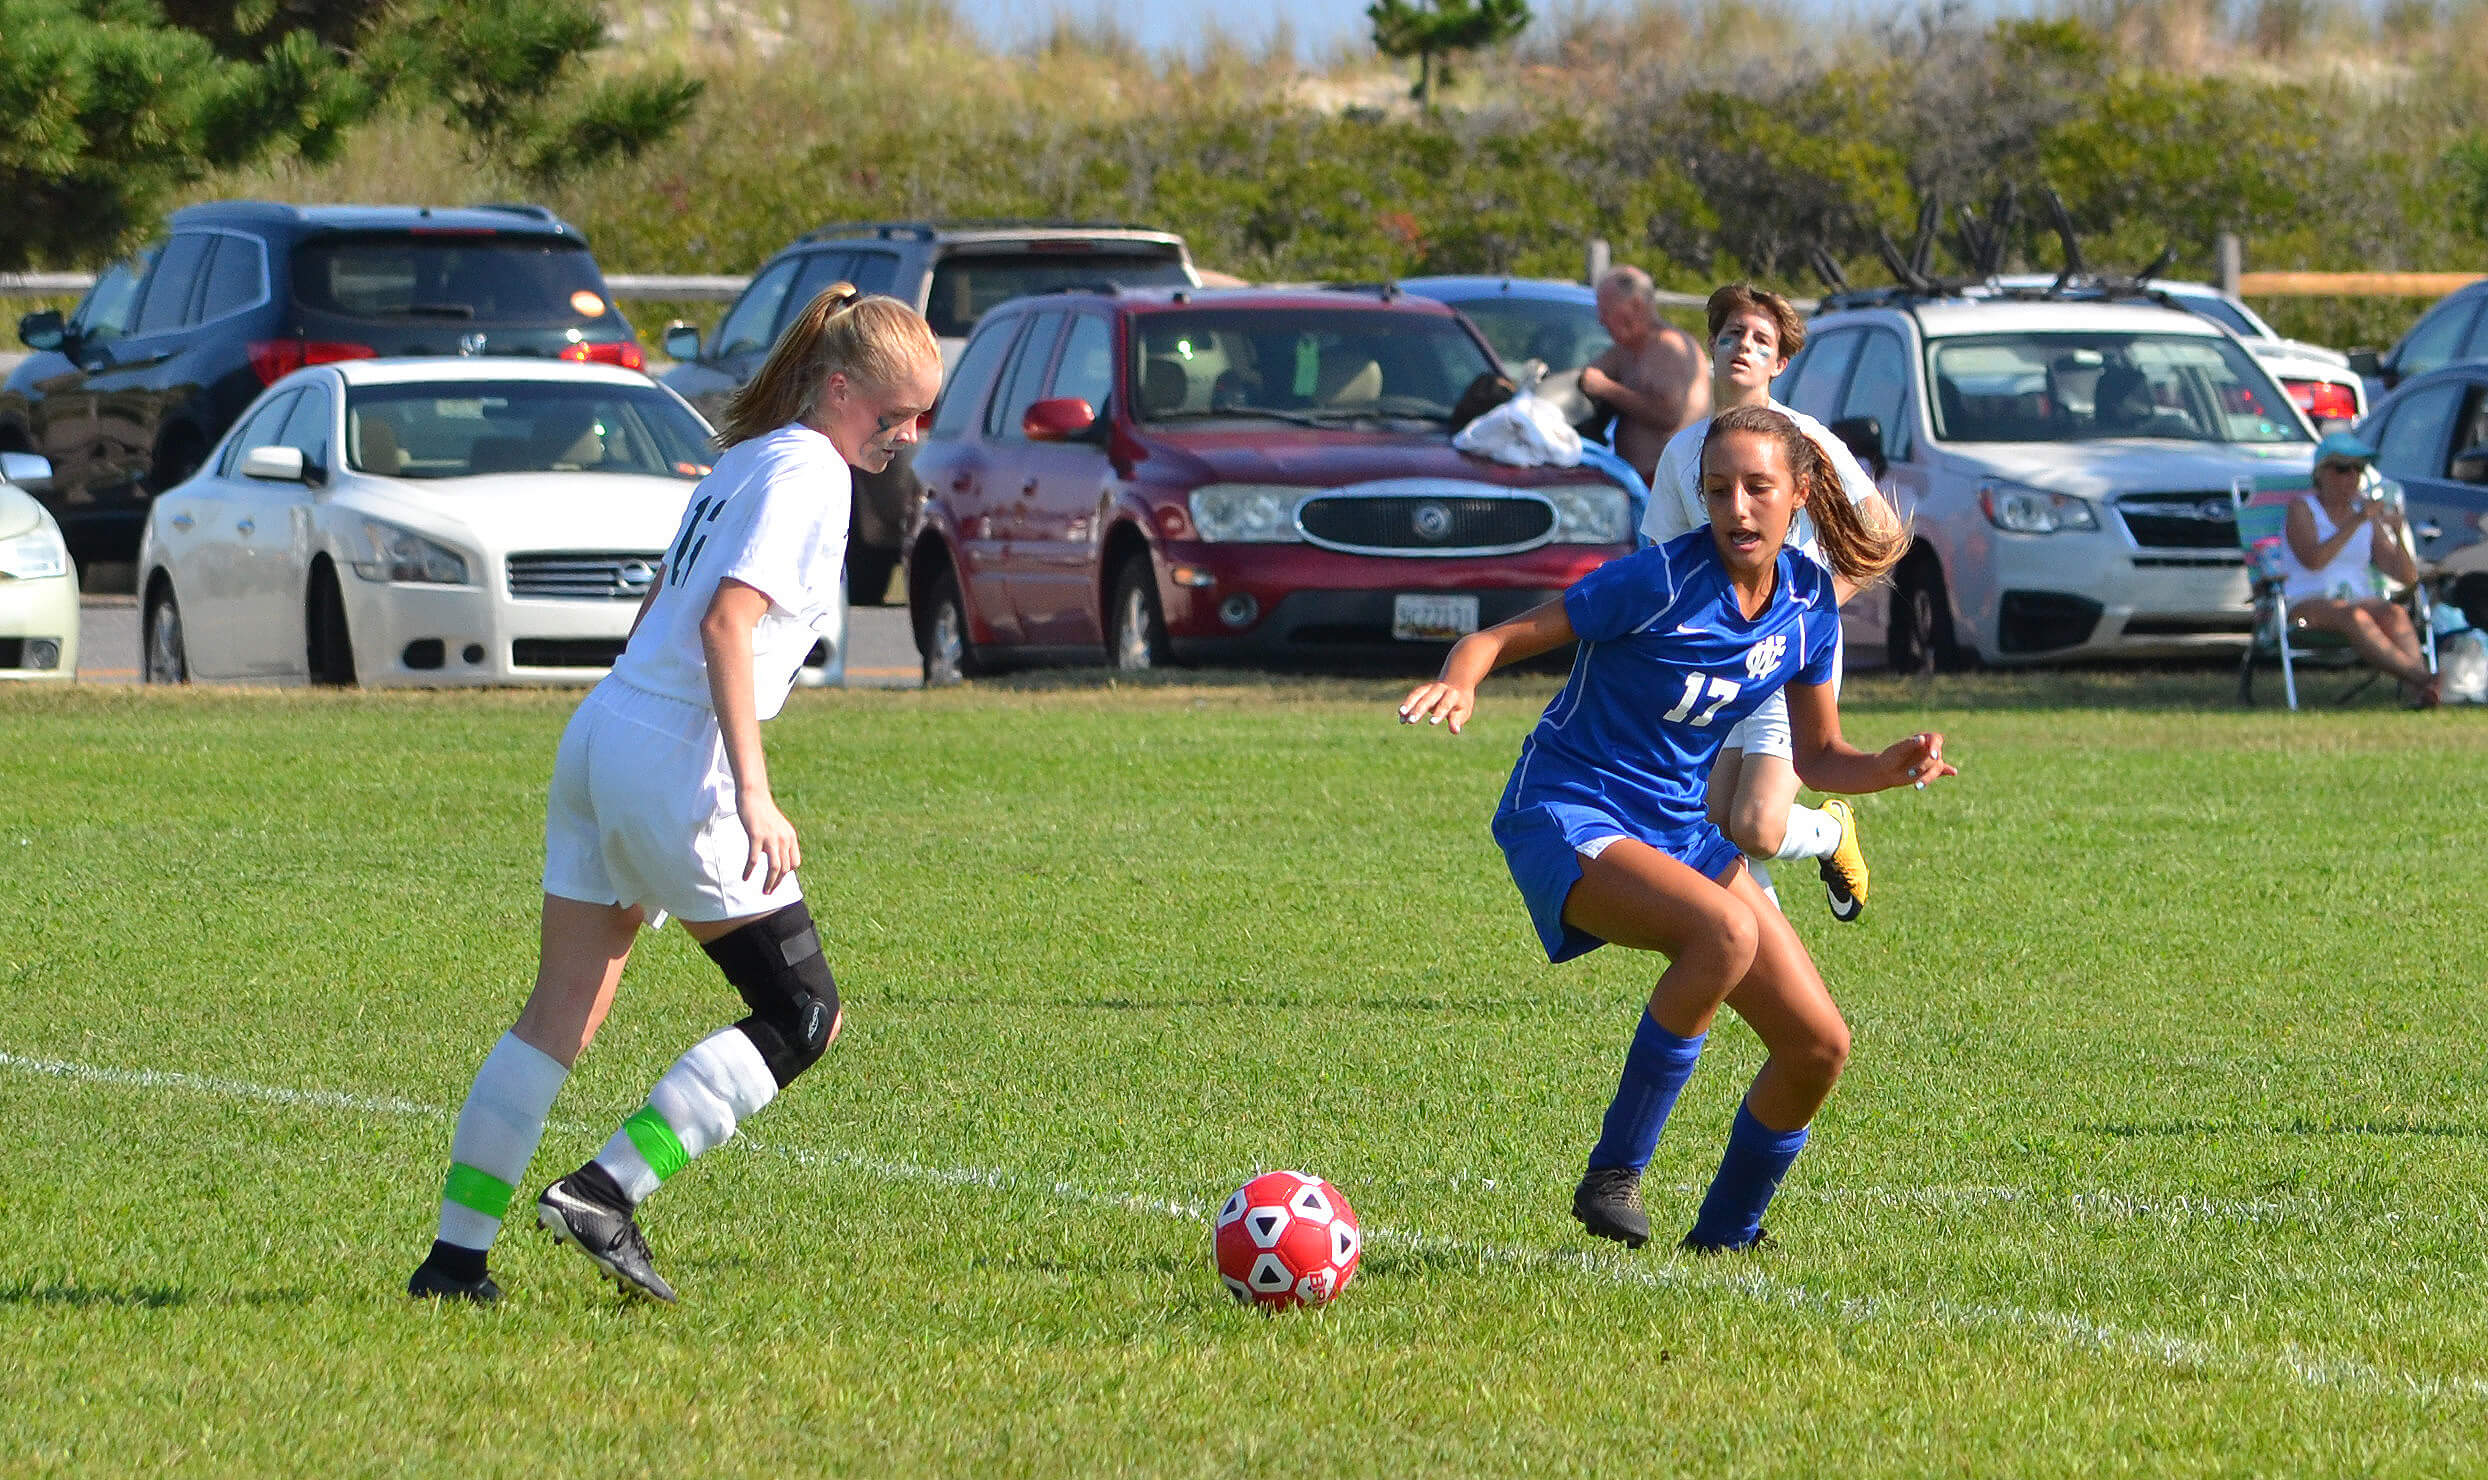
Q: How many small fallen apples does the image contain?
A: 0